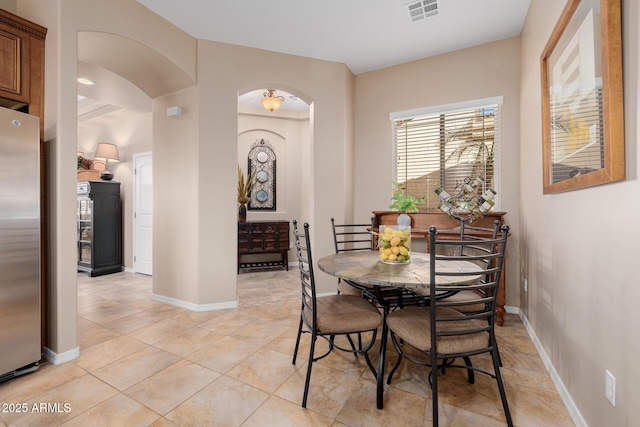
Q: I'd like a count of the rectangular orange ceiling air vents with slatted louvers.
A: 0